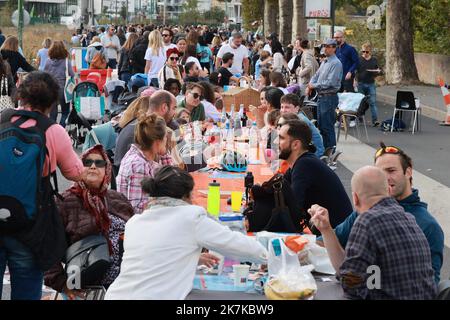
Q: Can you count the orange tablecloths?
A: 1